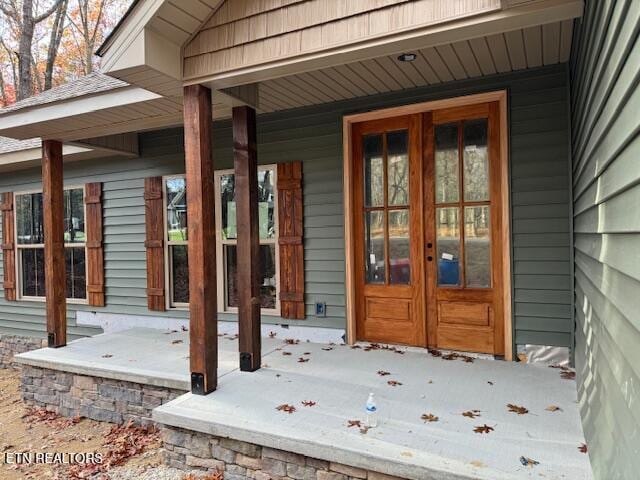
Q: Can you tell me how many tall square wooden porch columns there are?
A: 3